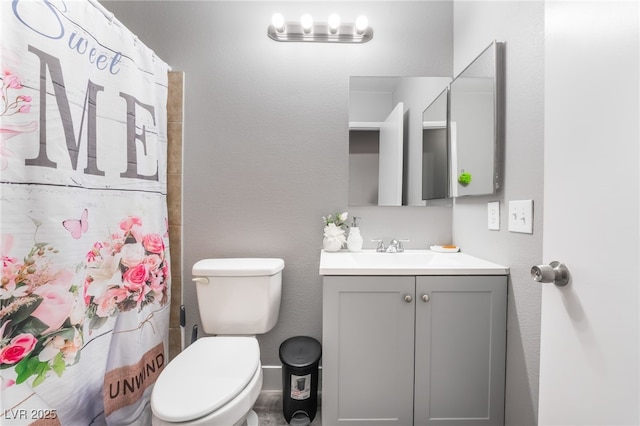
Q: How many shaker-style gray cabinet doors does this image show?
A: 2